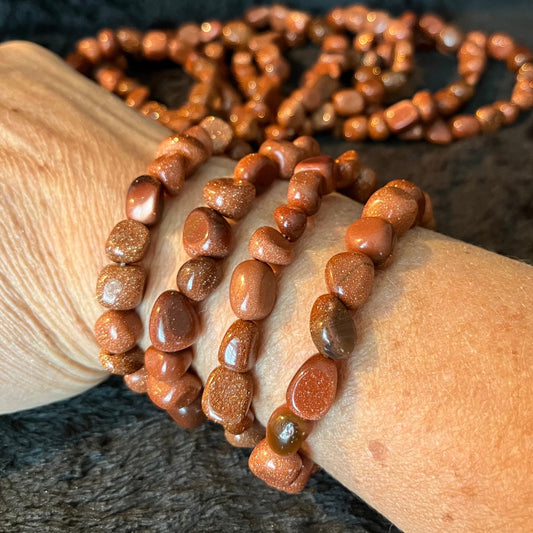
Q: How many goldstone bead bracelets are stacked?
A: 4